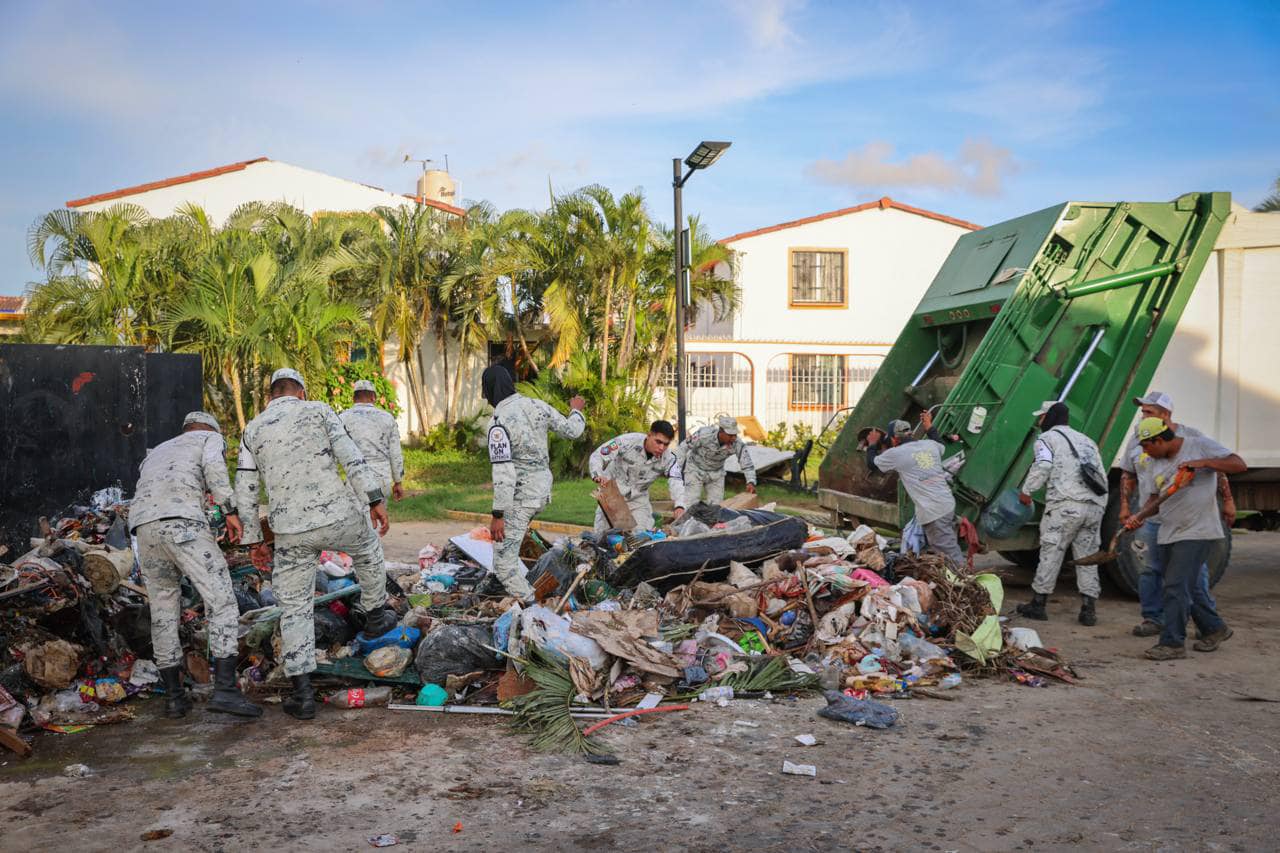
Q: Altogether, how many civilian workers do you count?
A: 3